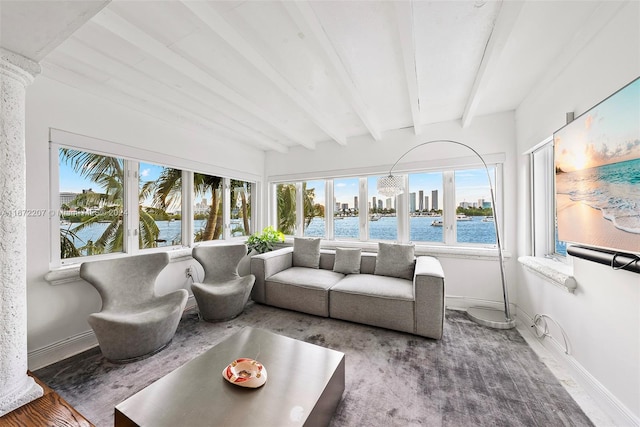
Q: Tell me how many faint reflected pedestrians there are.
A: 0